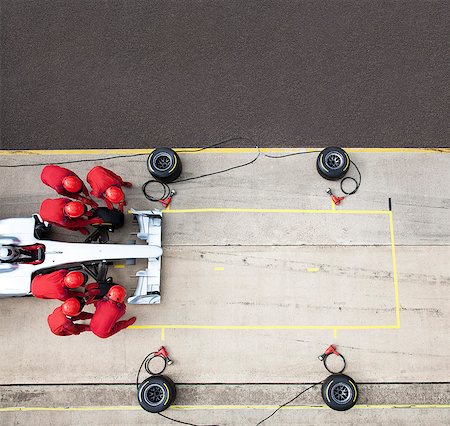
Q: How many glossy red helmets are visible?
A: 6